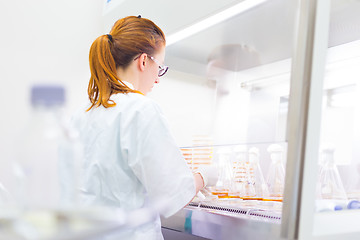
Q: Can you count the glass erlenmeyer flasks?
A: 5